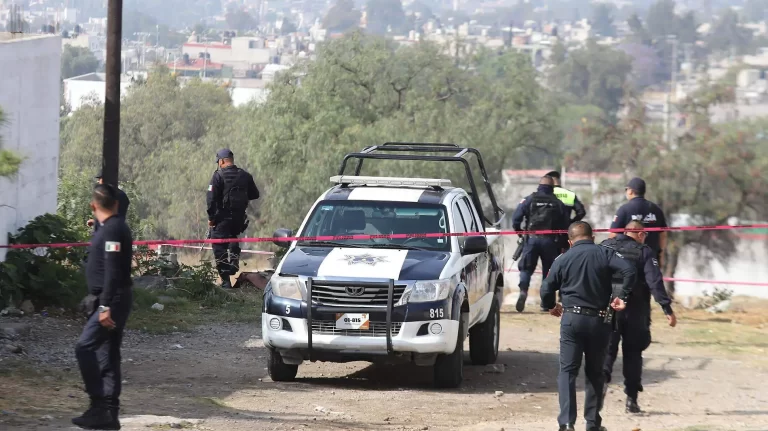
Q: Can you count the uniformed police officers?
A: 8